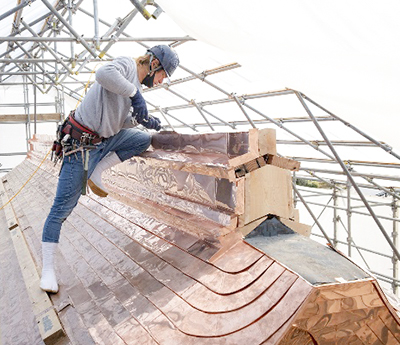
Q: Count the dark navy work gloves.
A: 2